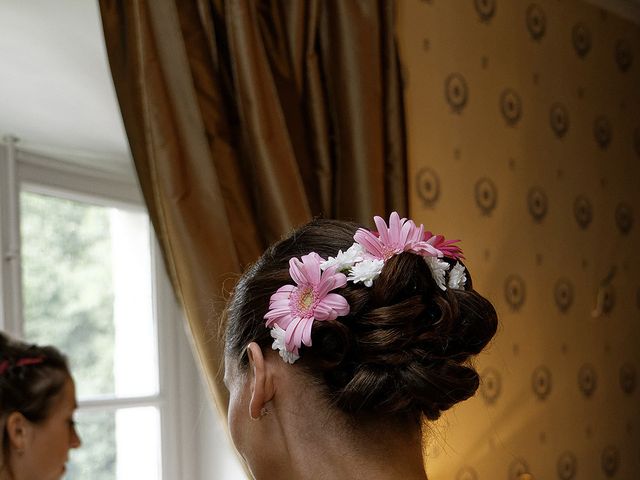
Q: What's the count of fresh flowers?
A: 8